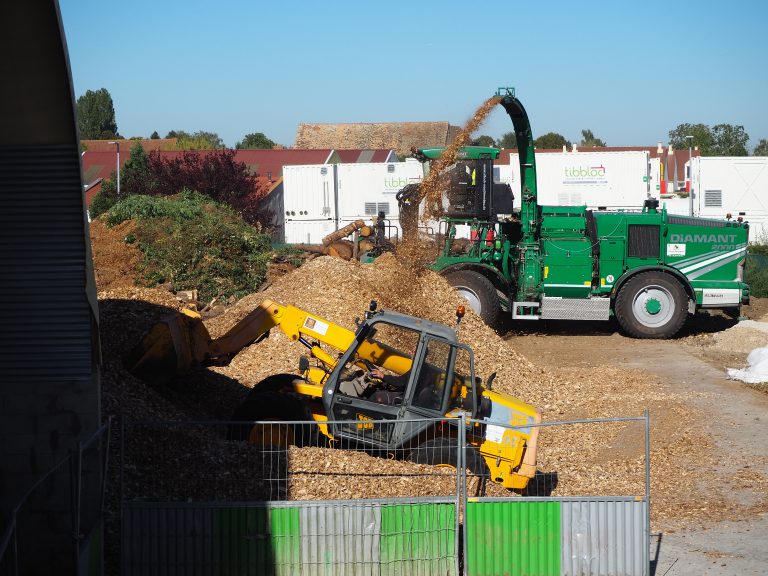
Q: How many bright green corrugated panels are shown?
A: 3